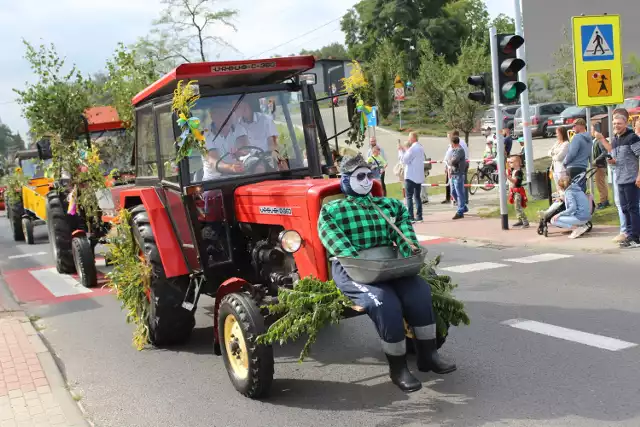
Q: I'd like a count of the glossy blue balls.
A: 0